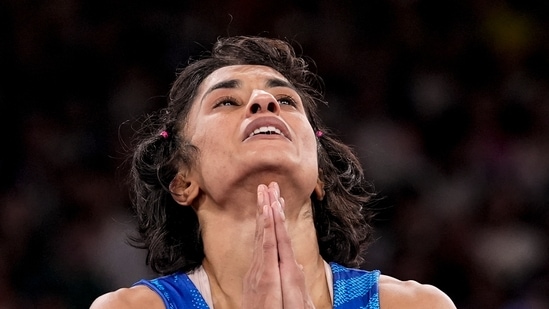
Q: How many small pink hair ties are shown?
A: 2